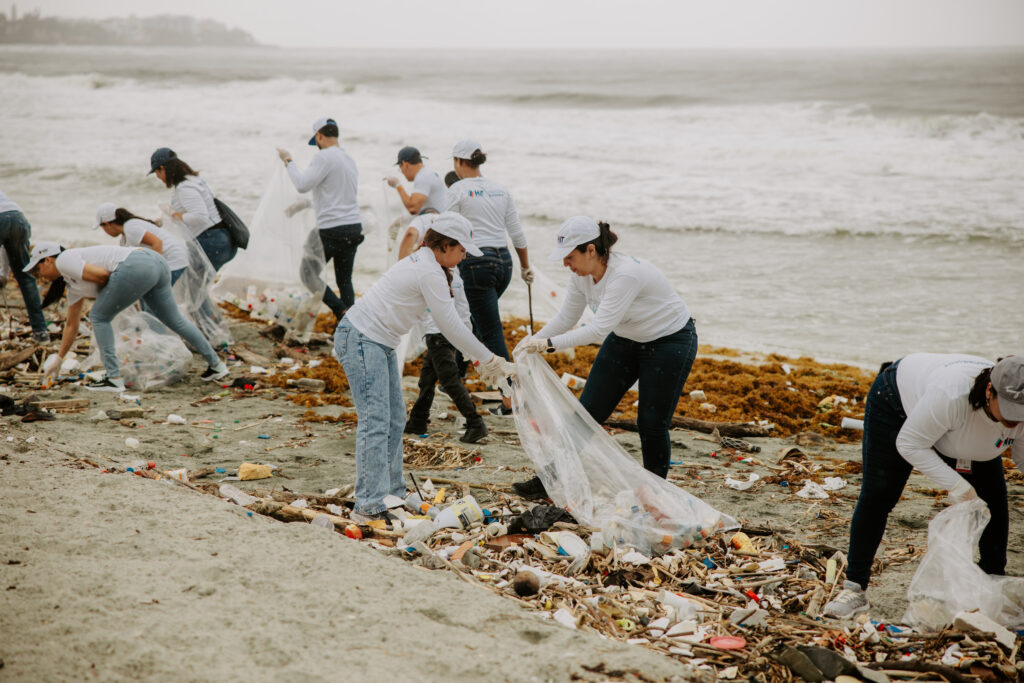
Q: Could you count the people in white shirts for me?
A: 12